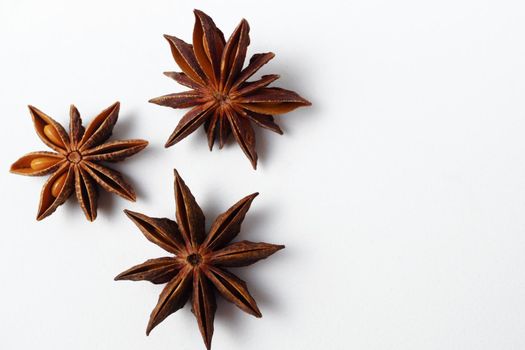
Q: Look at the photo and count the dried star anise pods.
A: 3